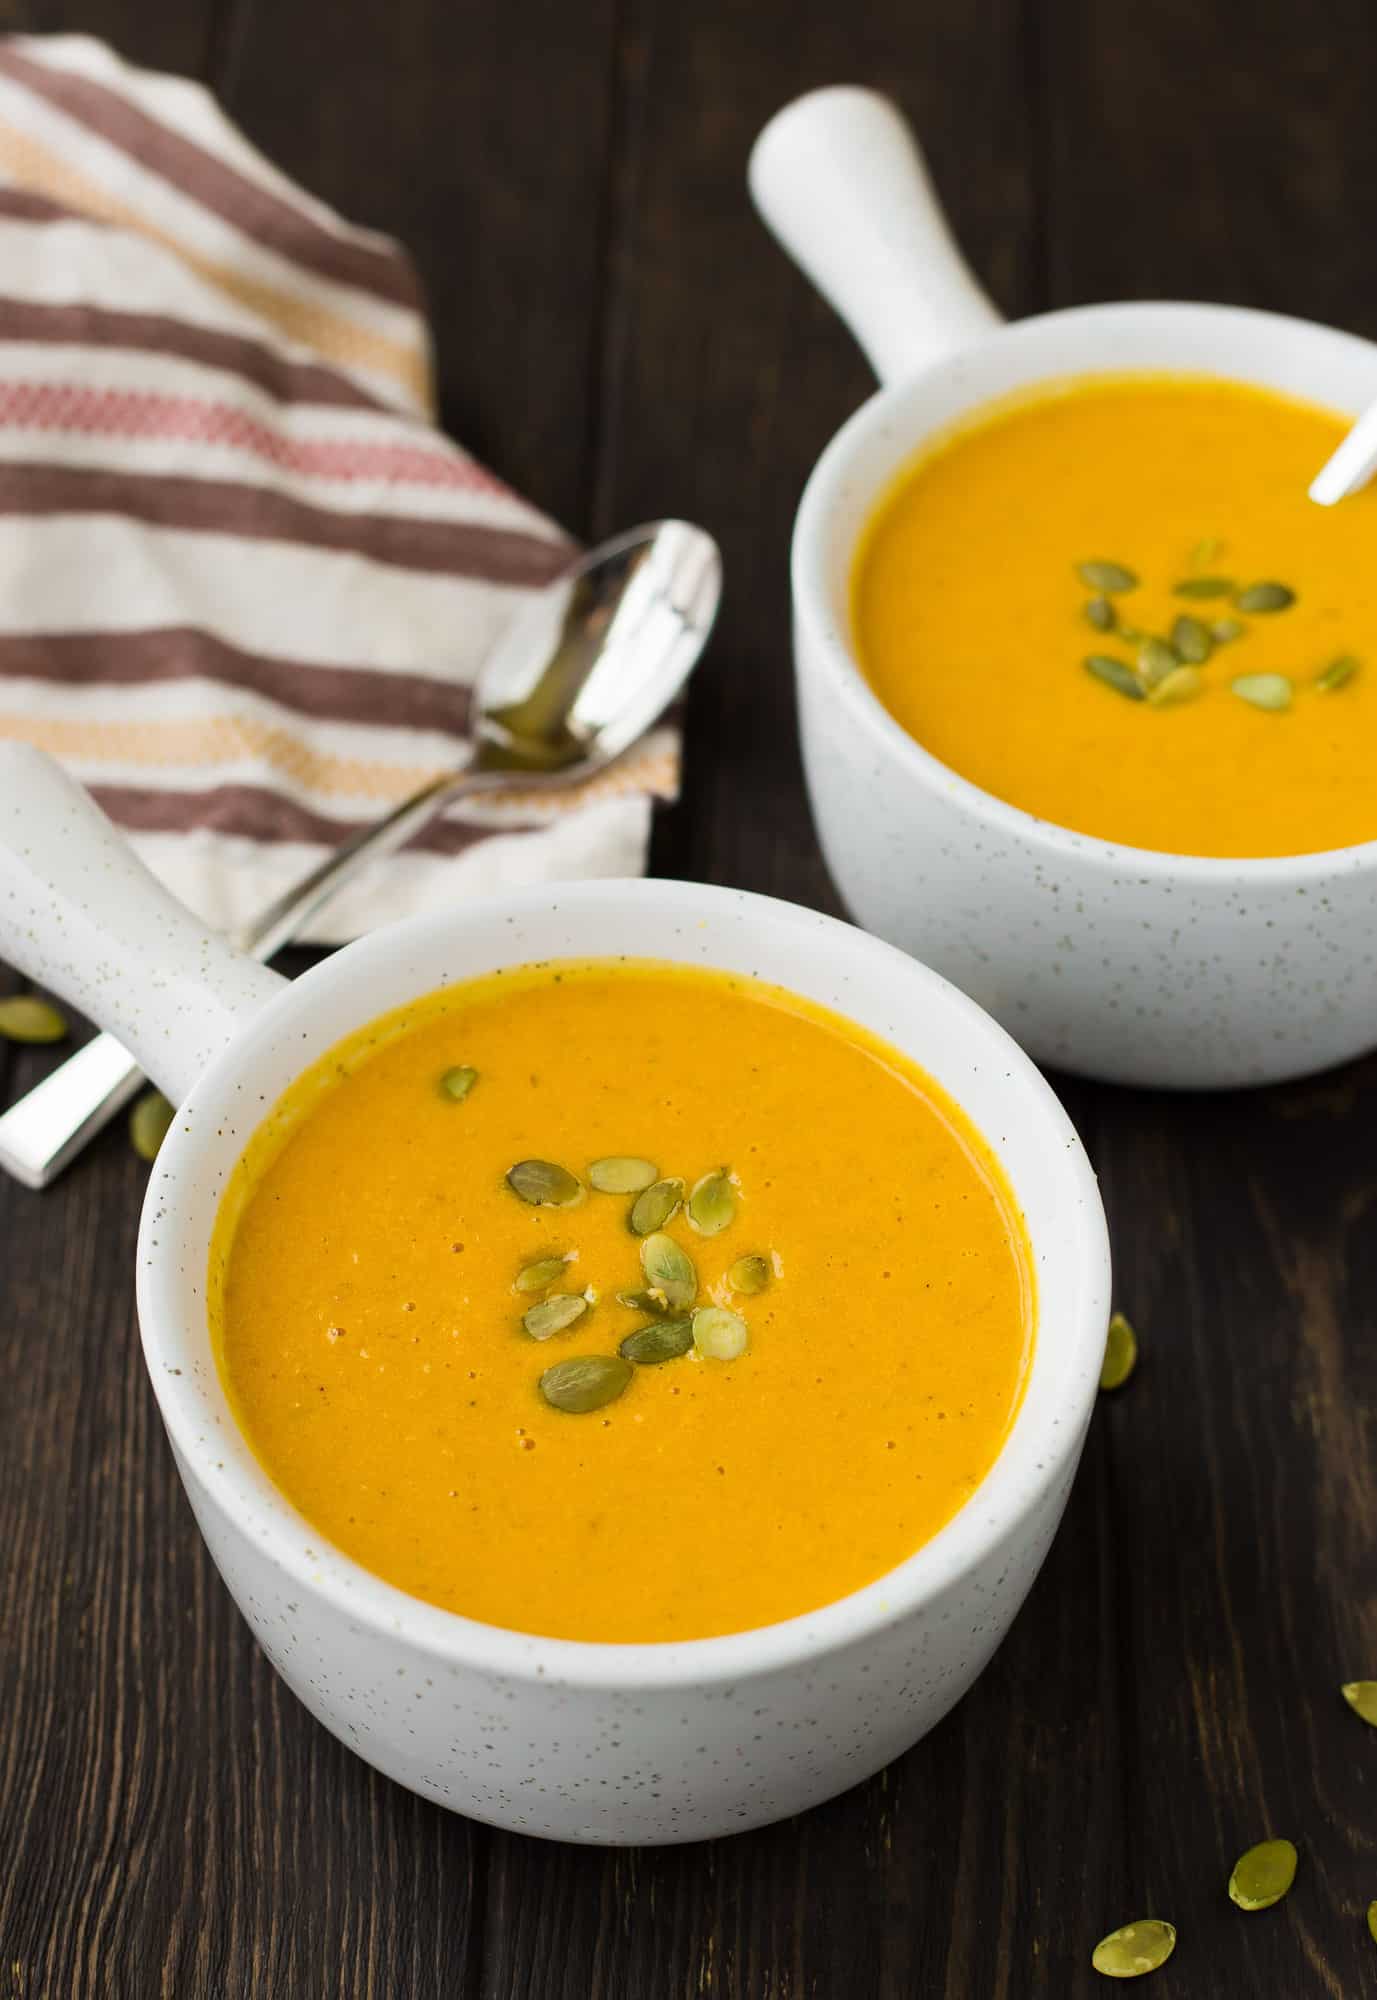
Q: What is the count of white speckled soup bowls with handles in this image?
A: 2